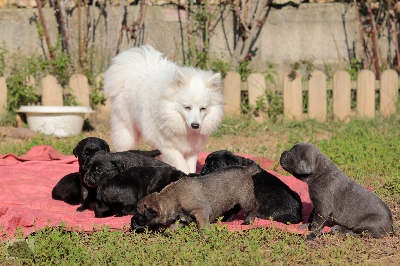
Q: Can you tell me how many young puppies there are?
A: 7